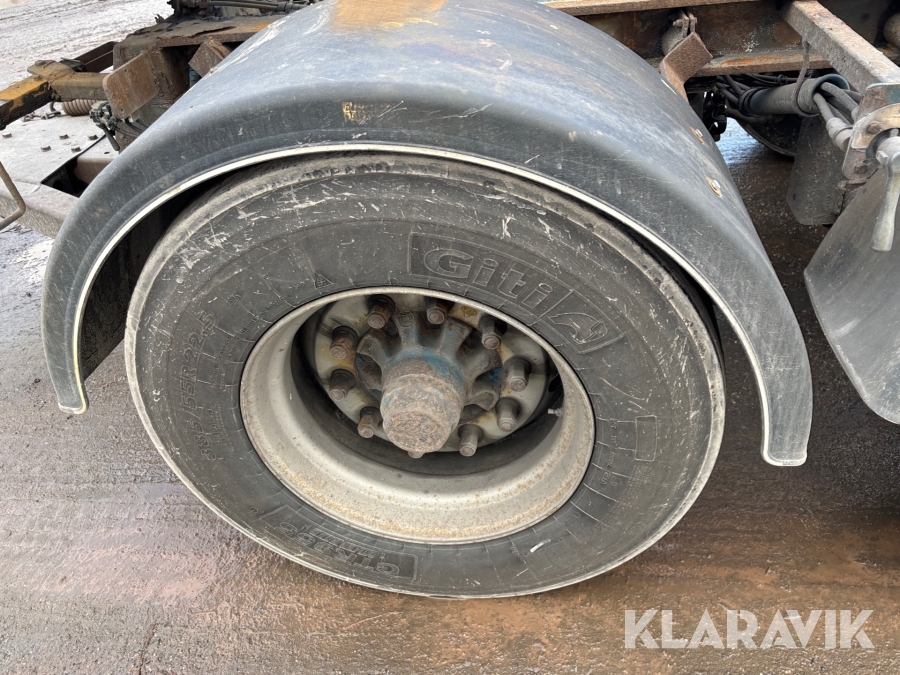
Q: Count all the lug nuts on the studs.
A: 10